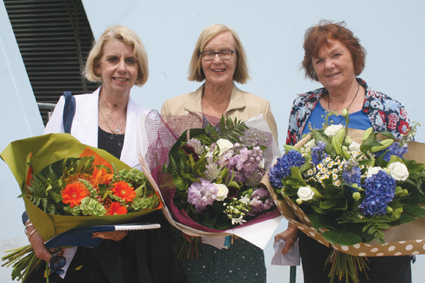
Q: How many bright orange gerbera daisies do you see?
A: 3